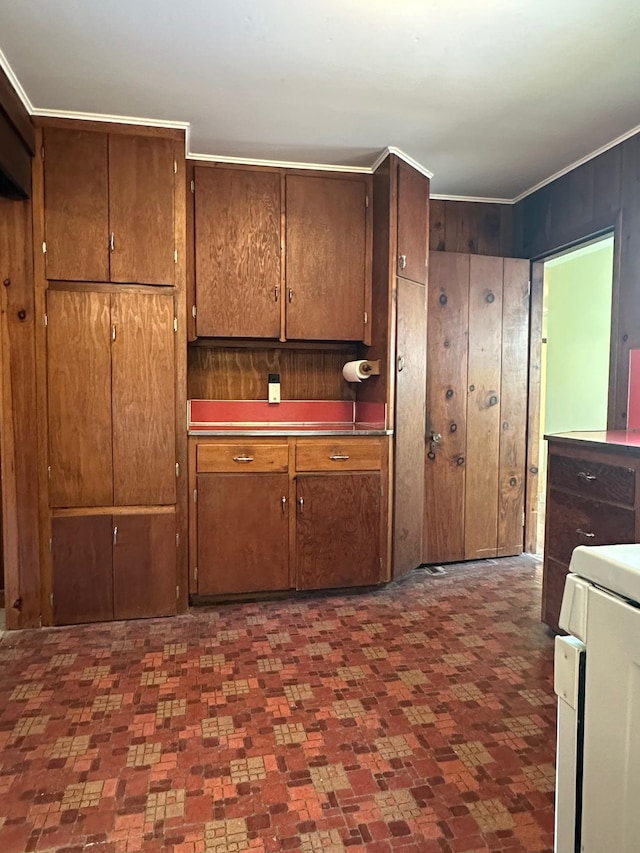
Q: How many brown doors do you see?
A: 13